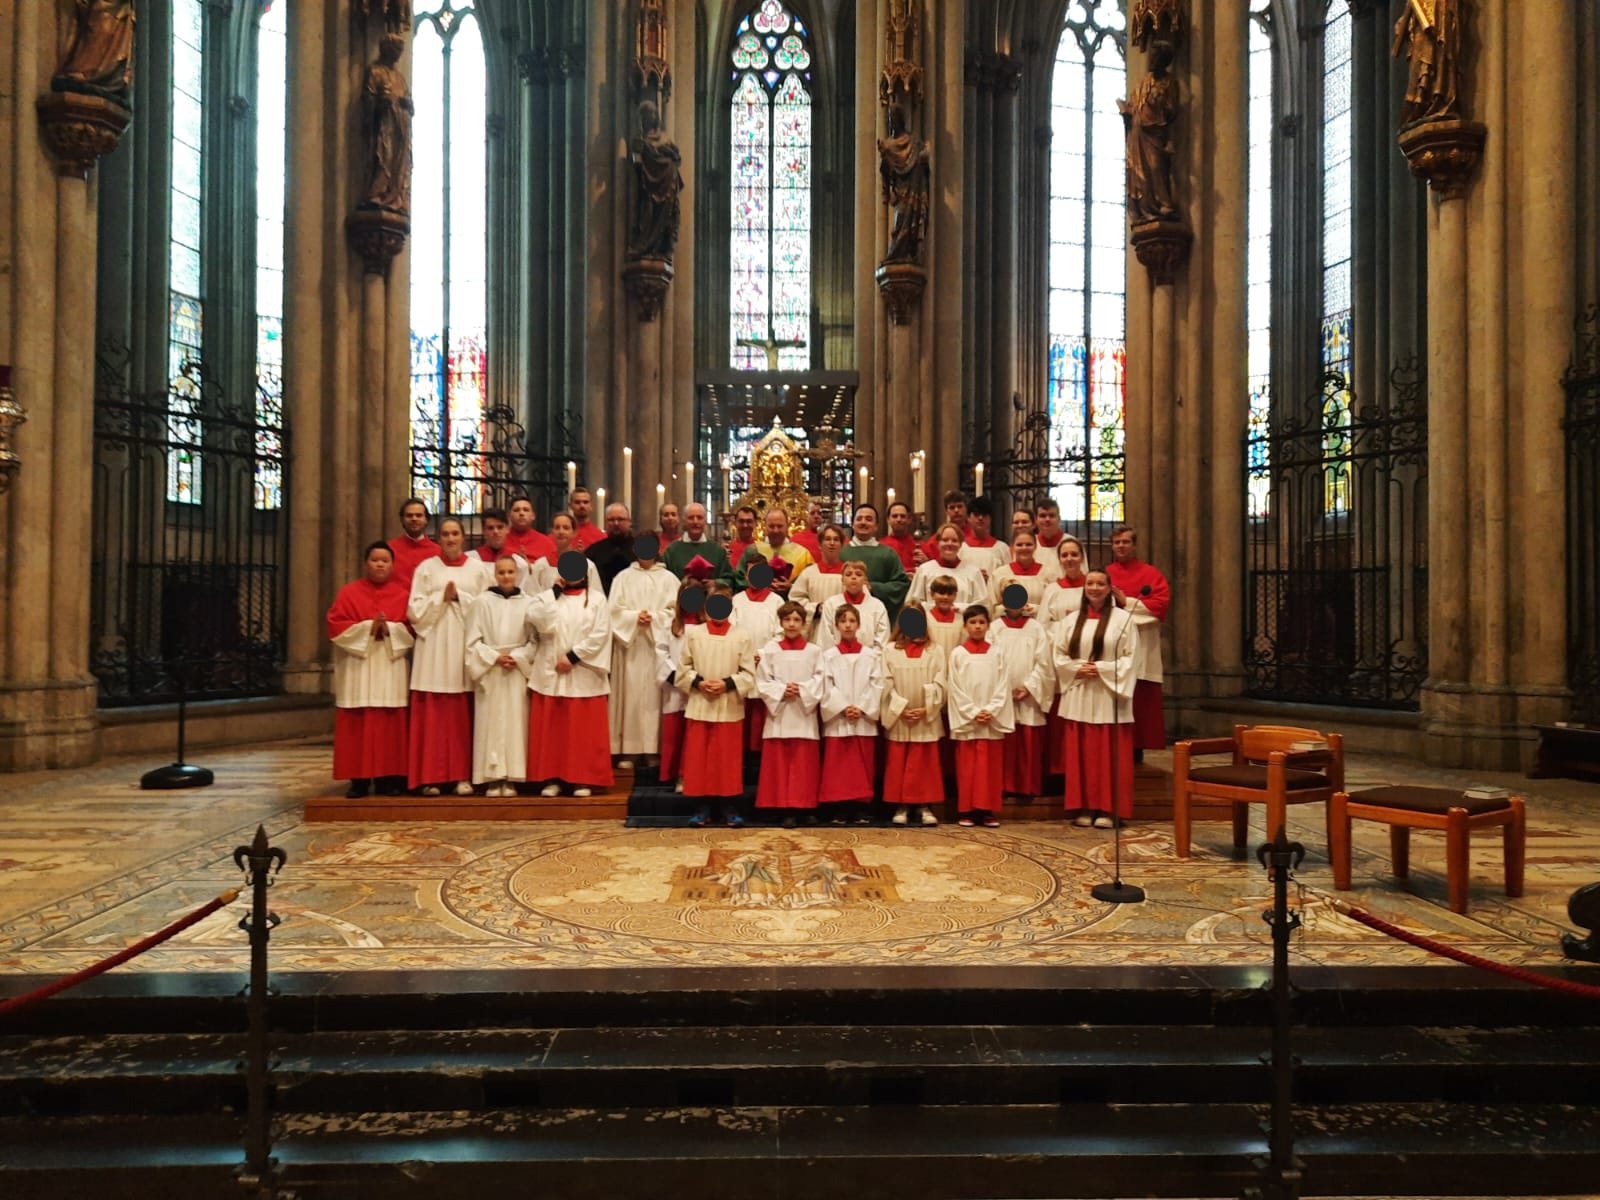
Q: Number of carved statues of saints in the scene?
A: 6